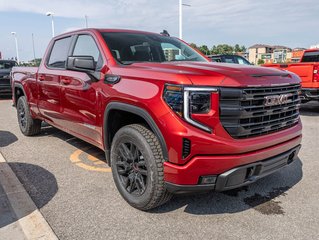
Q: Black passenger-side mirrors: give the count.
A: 1